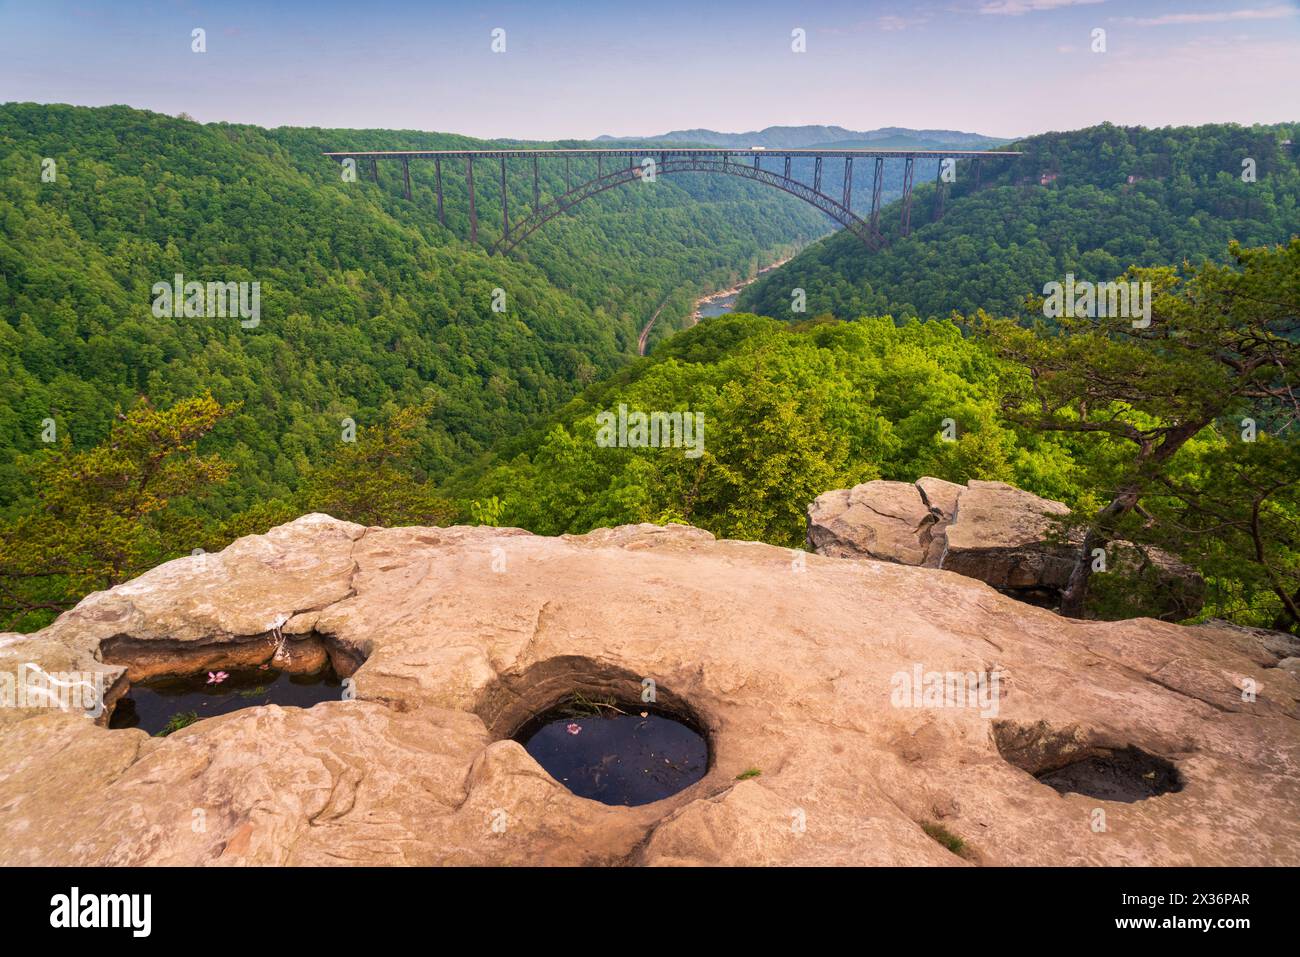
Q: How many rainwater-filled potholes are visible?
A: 3